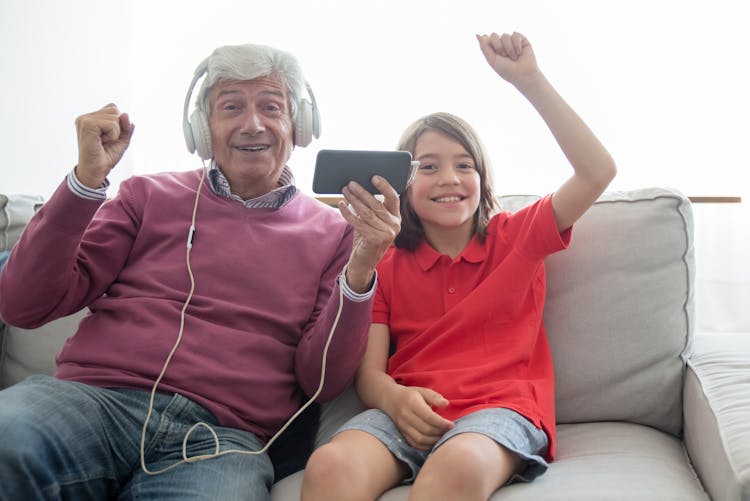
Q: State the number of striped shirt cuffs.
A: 2